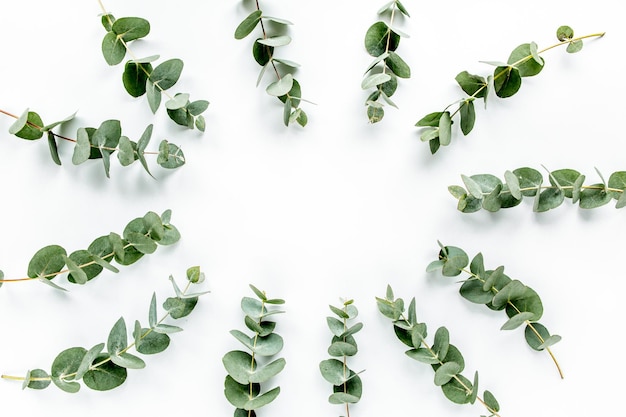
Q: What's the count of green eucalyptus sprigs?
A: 12